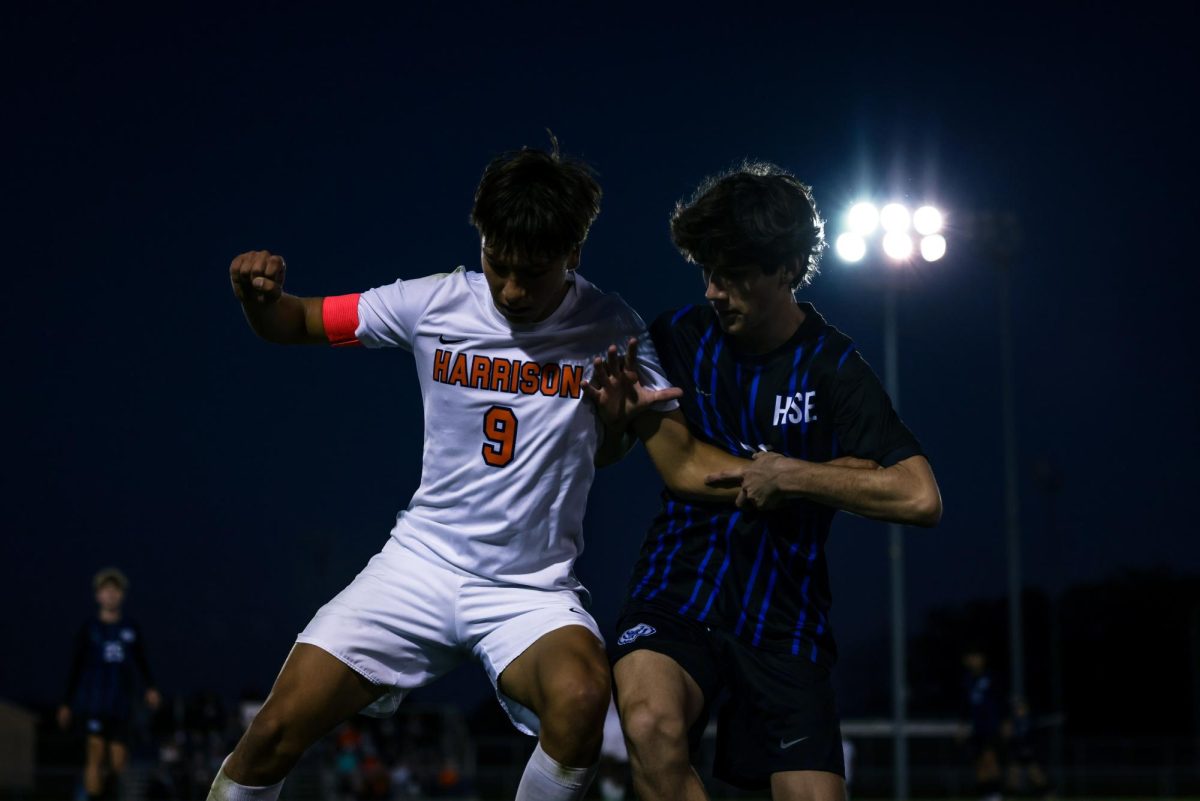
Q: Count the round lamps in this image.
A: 6